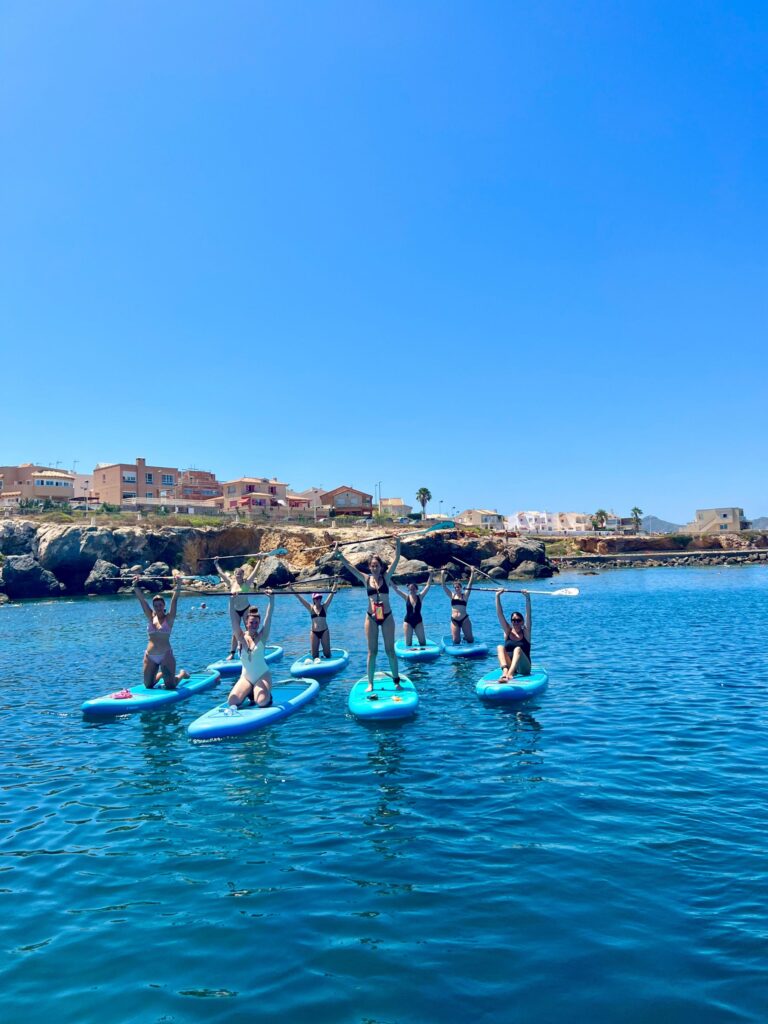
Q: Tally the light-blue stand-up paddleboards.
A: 8